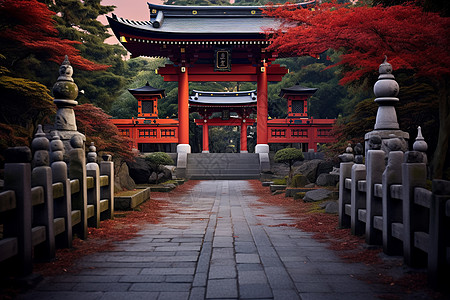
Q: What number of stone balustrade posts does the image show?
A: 12